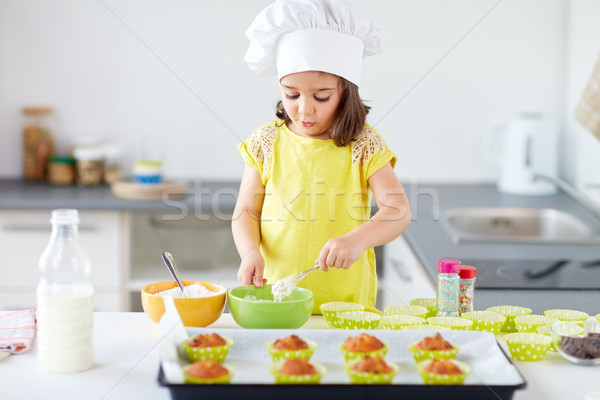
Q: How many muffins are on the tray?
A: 8